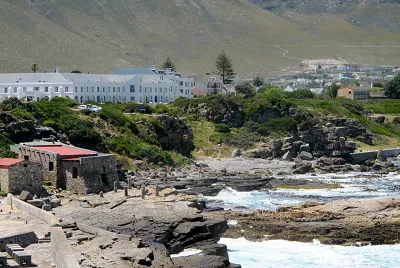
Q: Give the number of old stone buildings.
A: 2